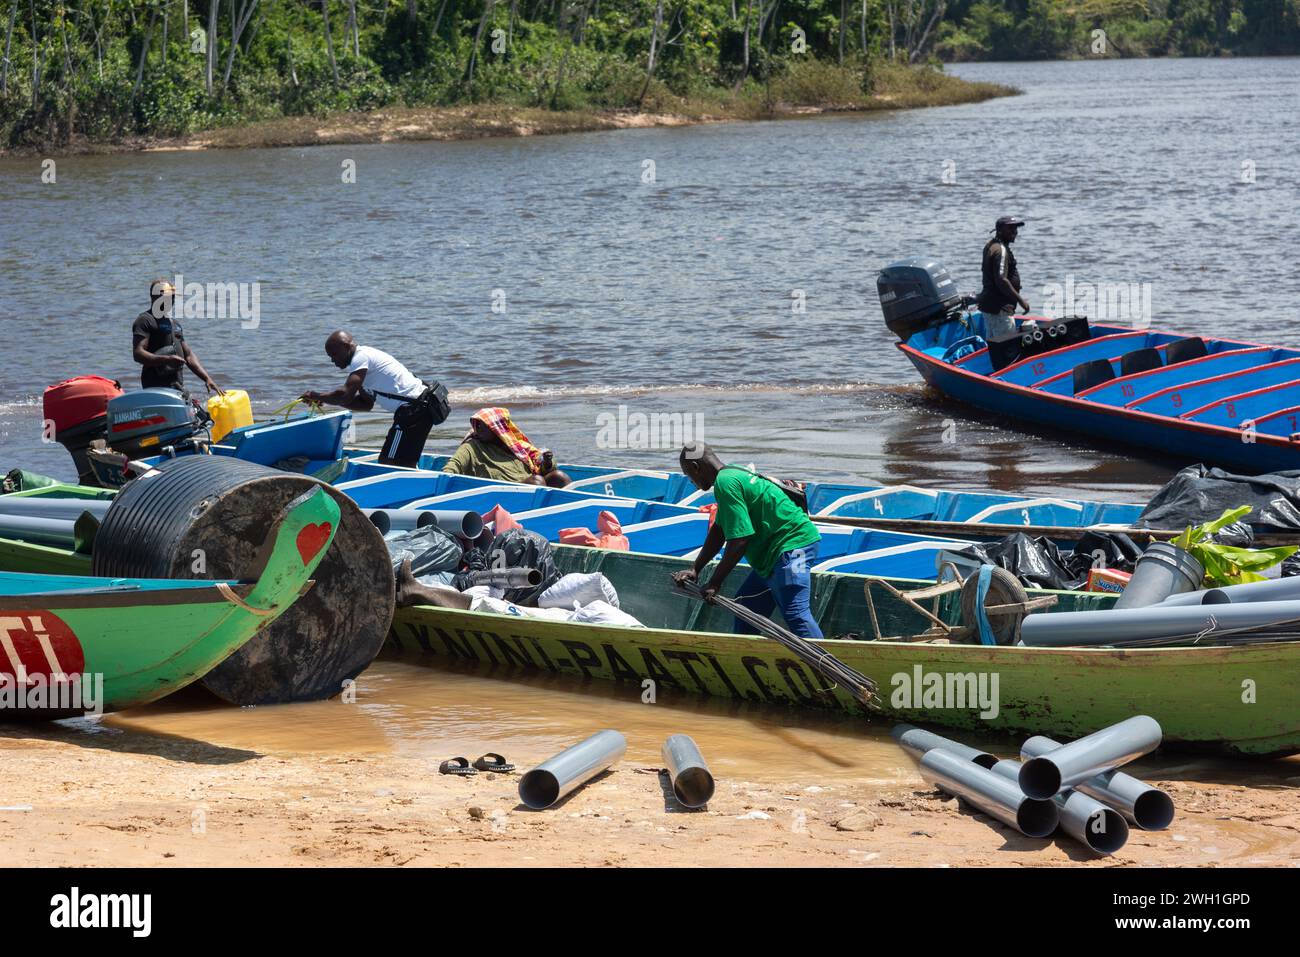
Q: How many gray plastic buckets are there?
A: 1